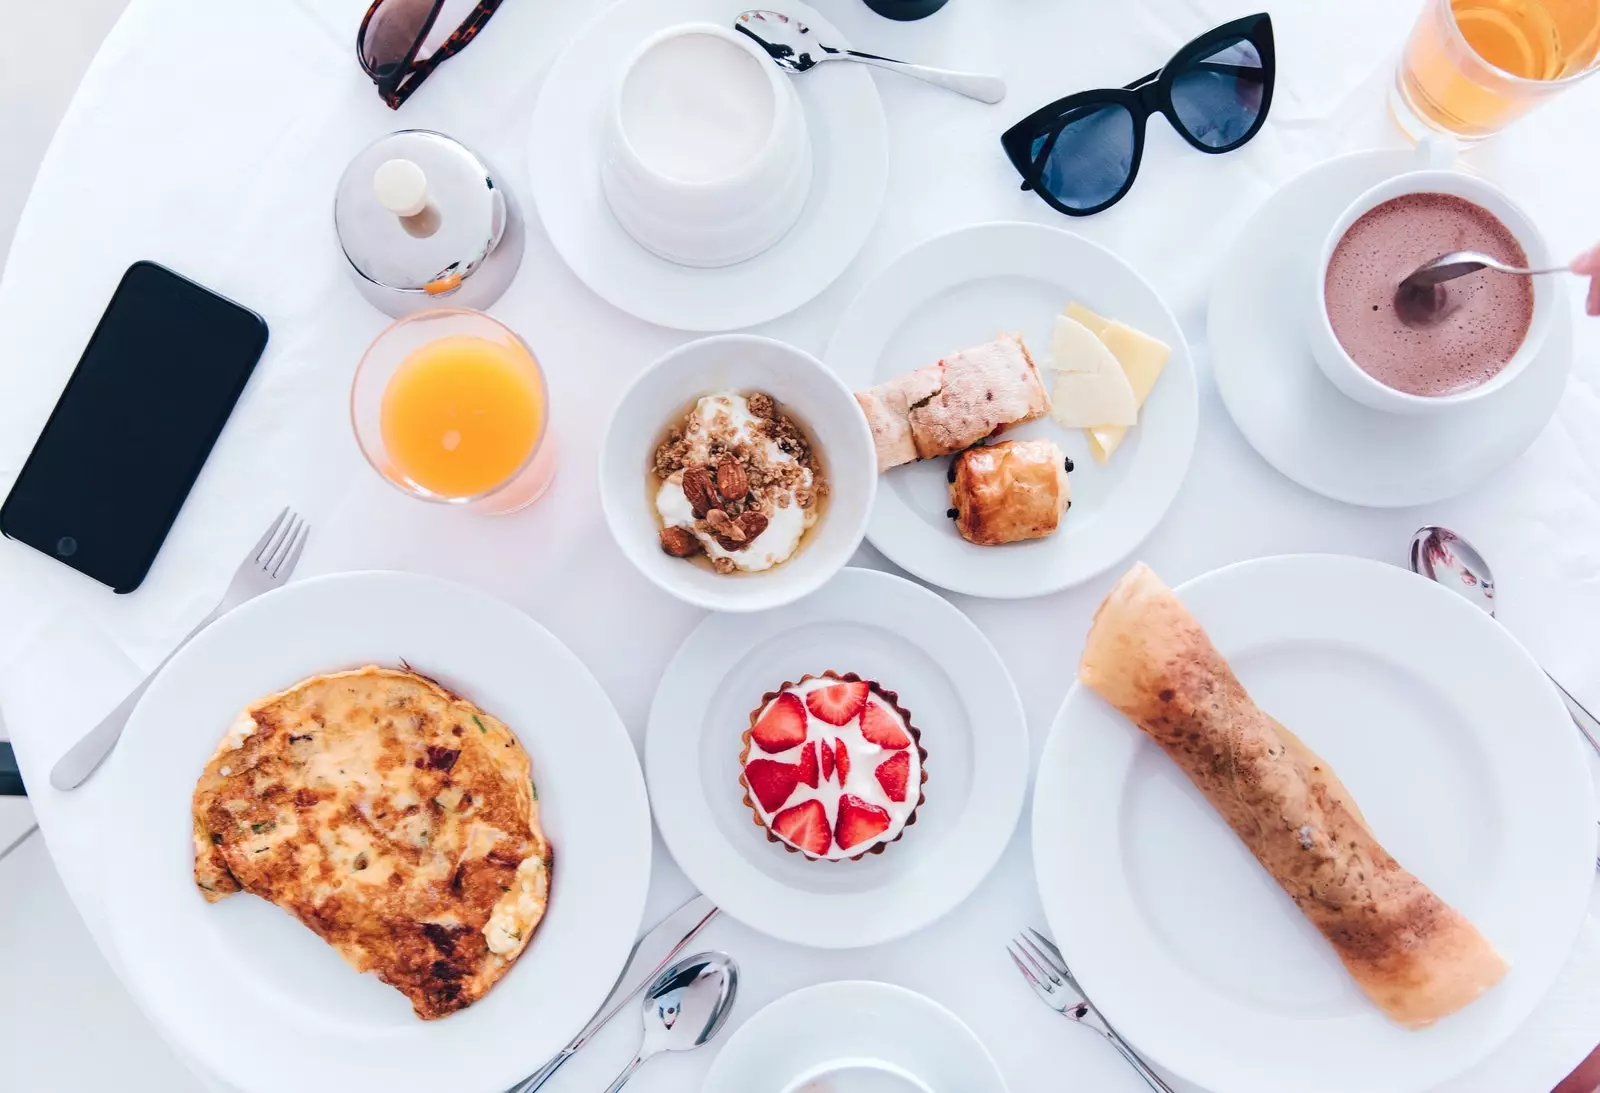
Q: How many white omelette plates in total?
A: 1